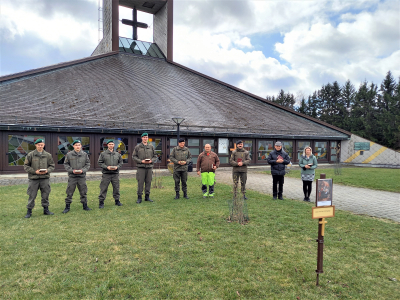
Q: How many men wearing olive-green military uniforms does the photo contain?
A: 6